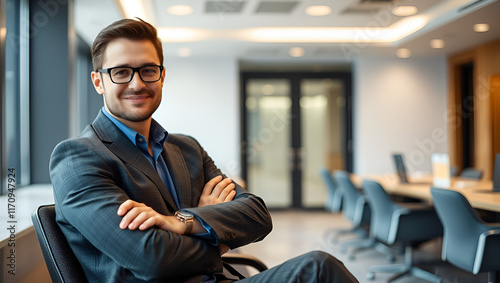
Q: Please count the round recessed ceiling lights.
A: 8